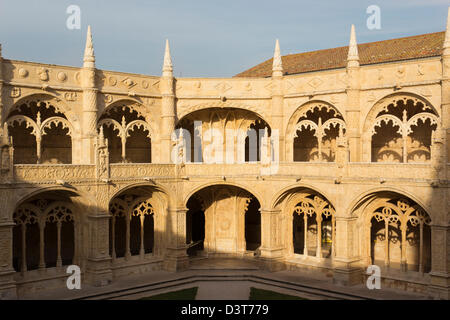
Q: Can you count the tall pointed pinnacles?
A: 5